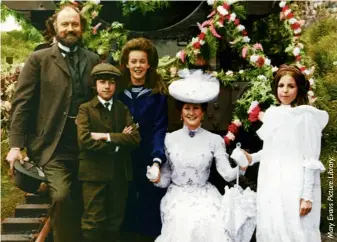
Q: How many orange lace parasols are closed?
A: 0